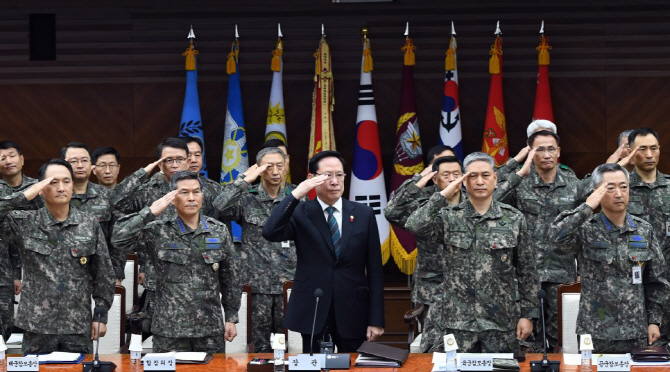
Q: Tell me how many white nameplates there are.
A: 5